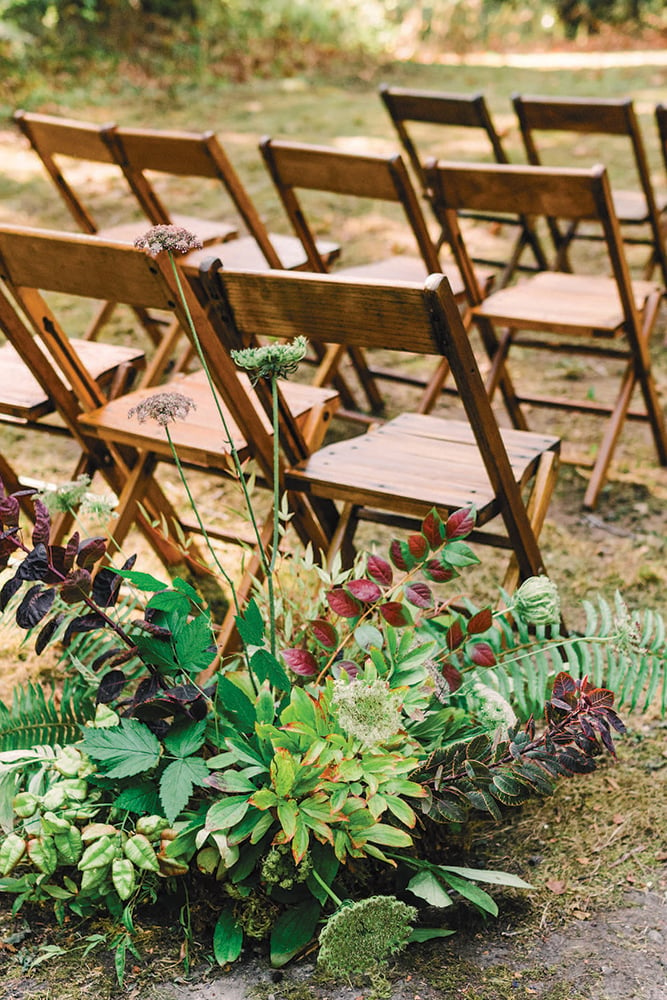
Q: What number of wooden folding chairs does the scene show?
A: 10